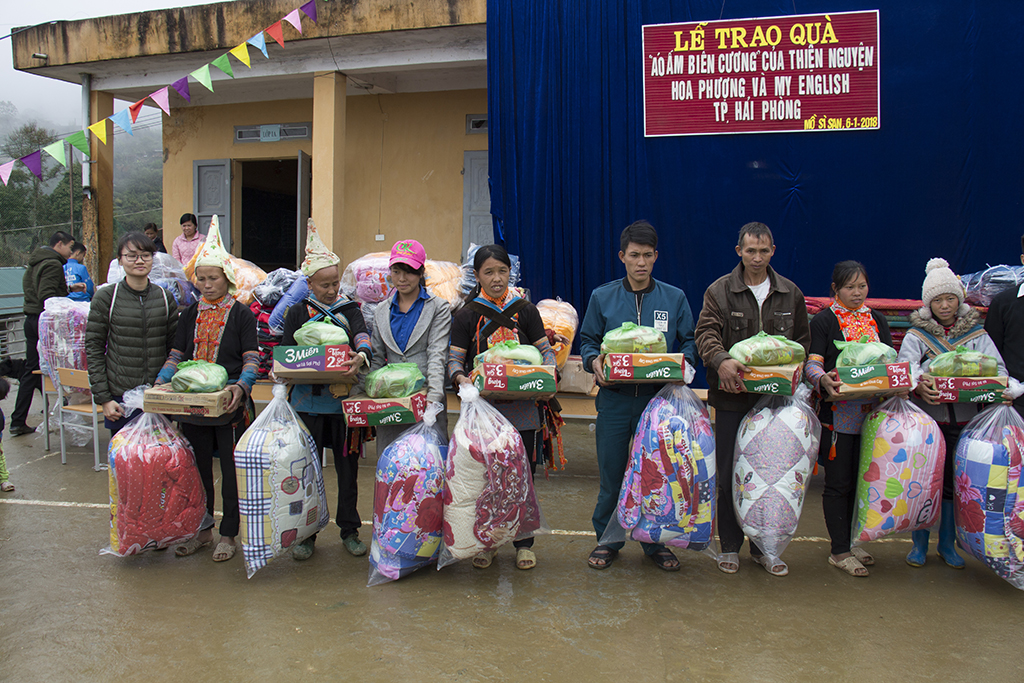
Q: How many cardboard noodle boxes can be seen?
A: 8